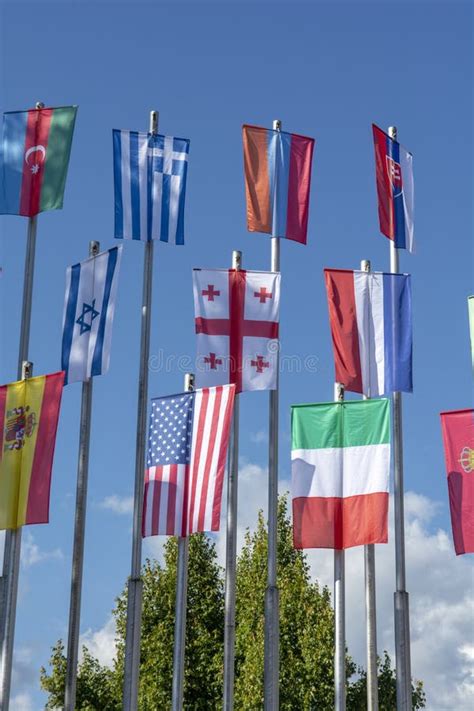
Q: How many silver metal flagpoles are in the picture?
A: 10